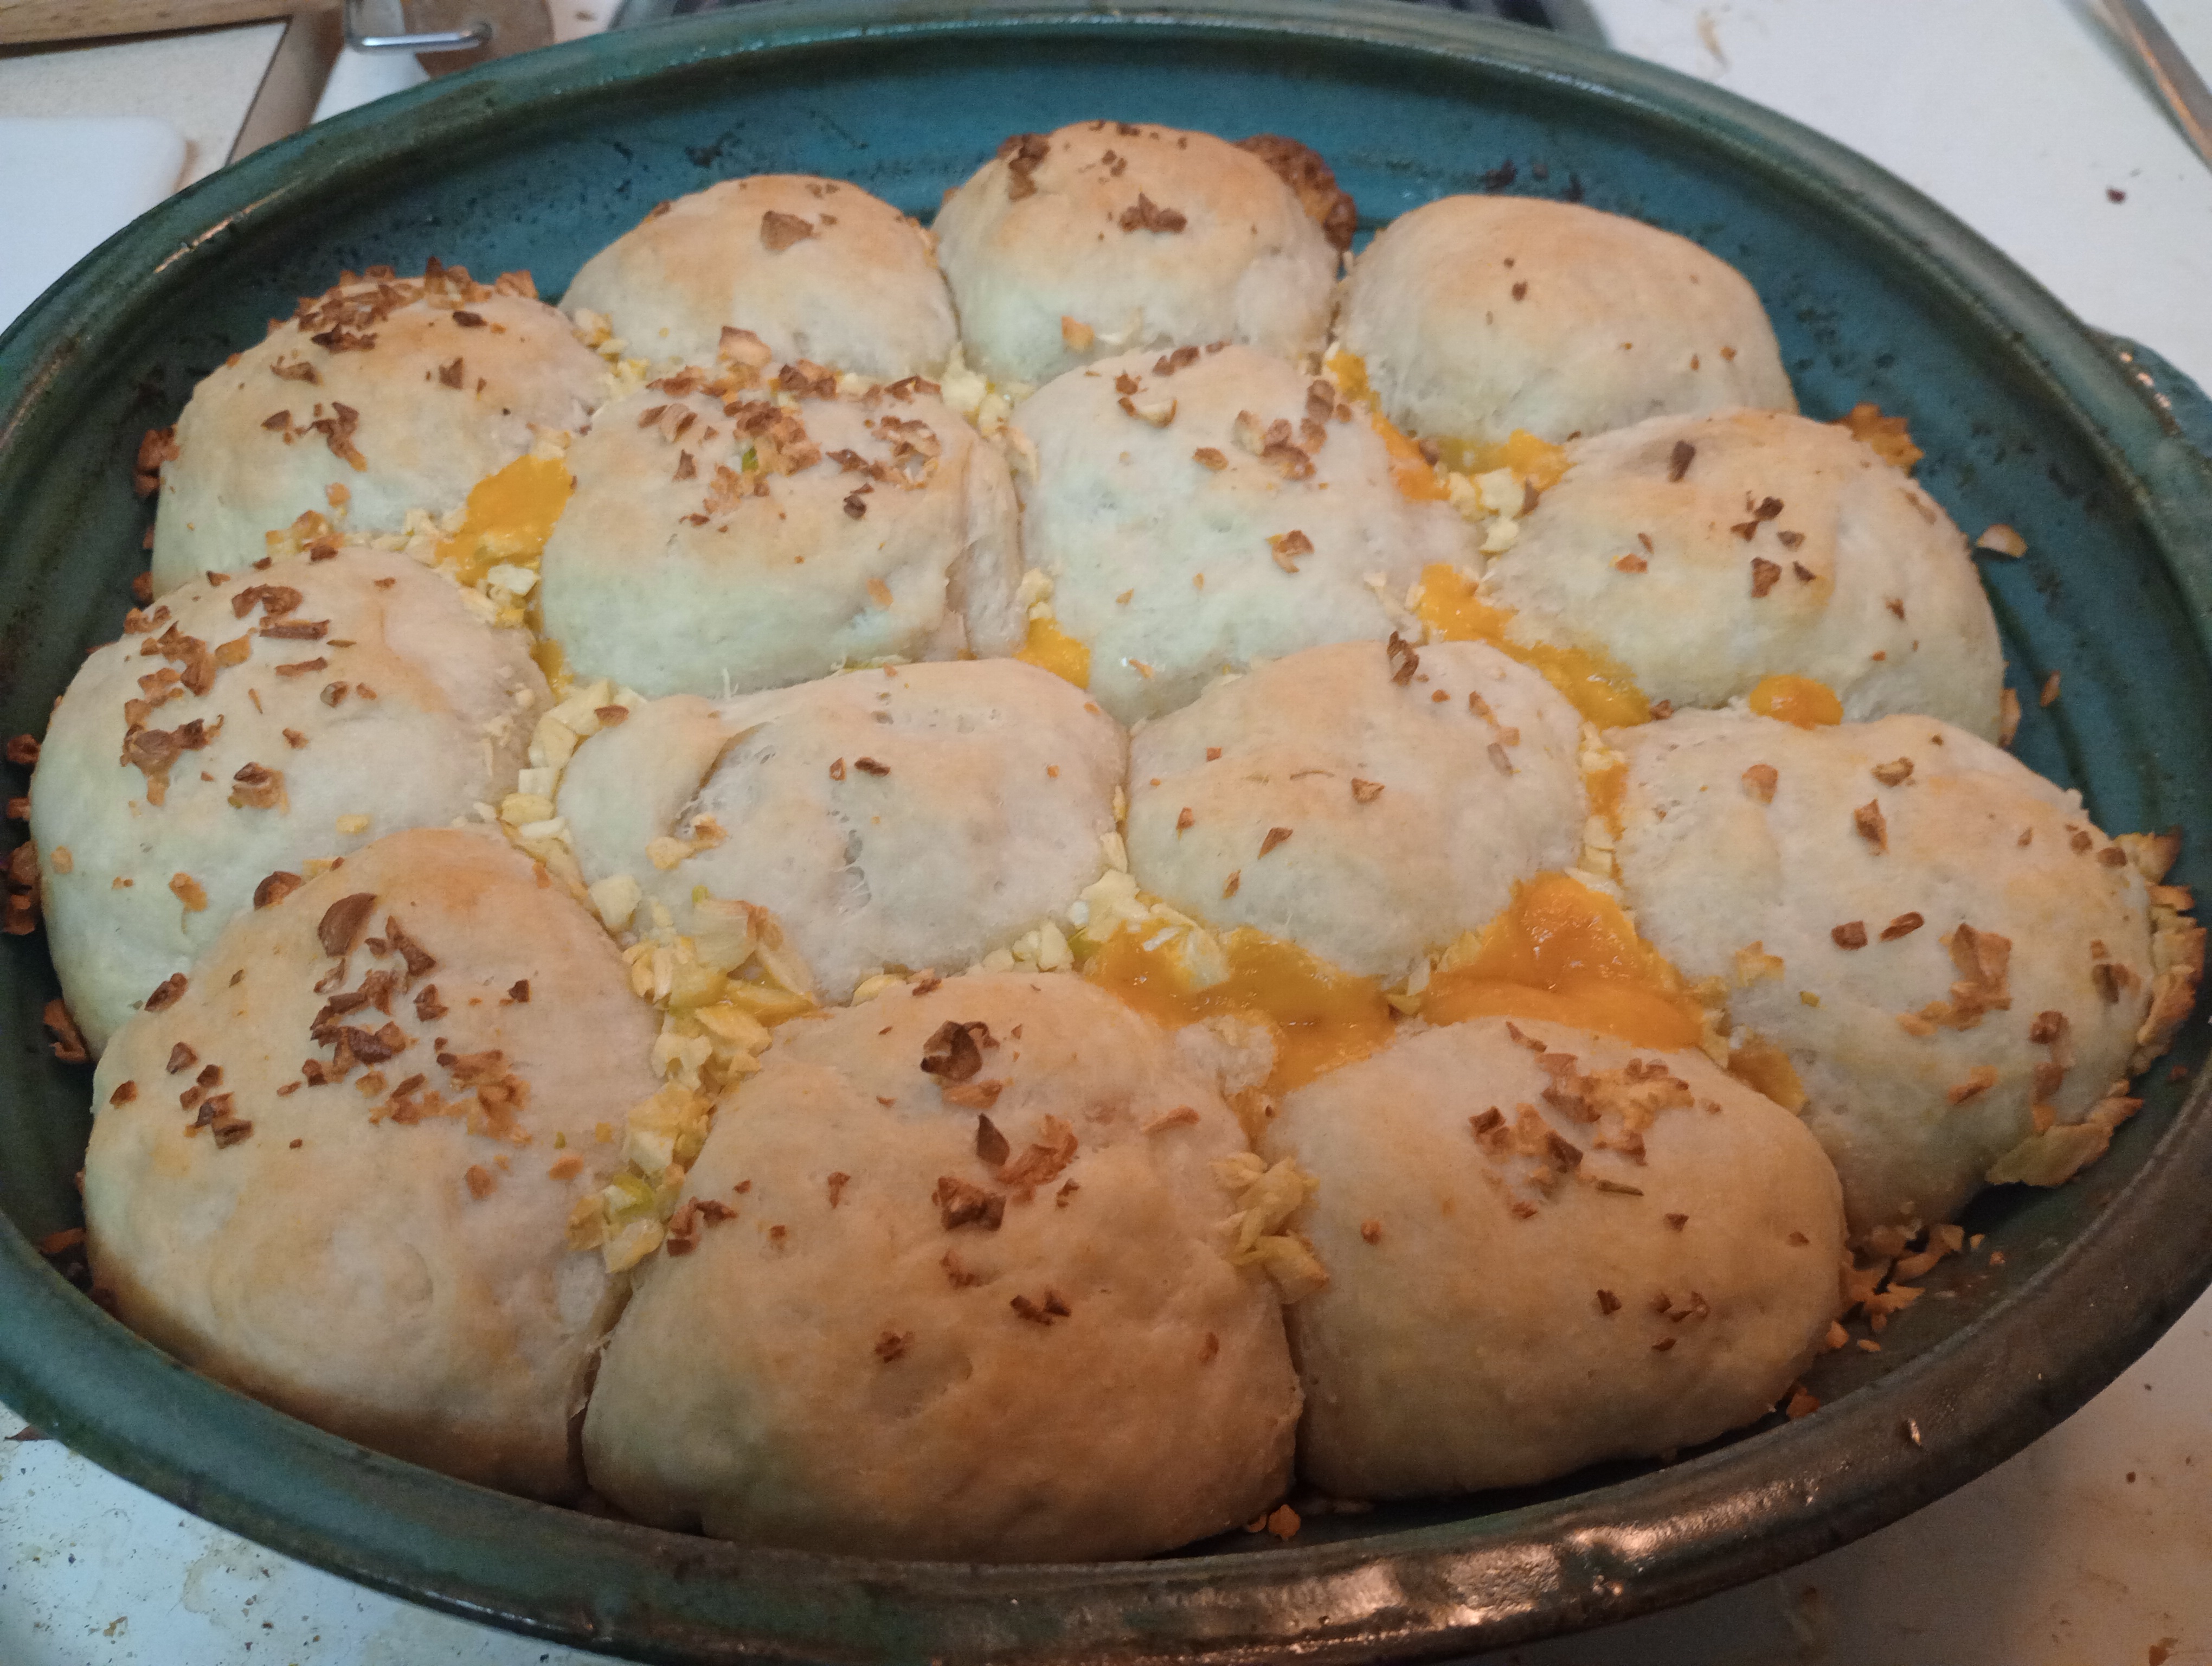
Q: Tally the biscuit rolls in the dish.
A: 14